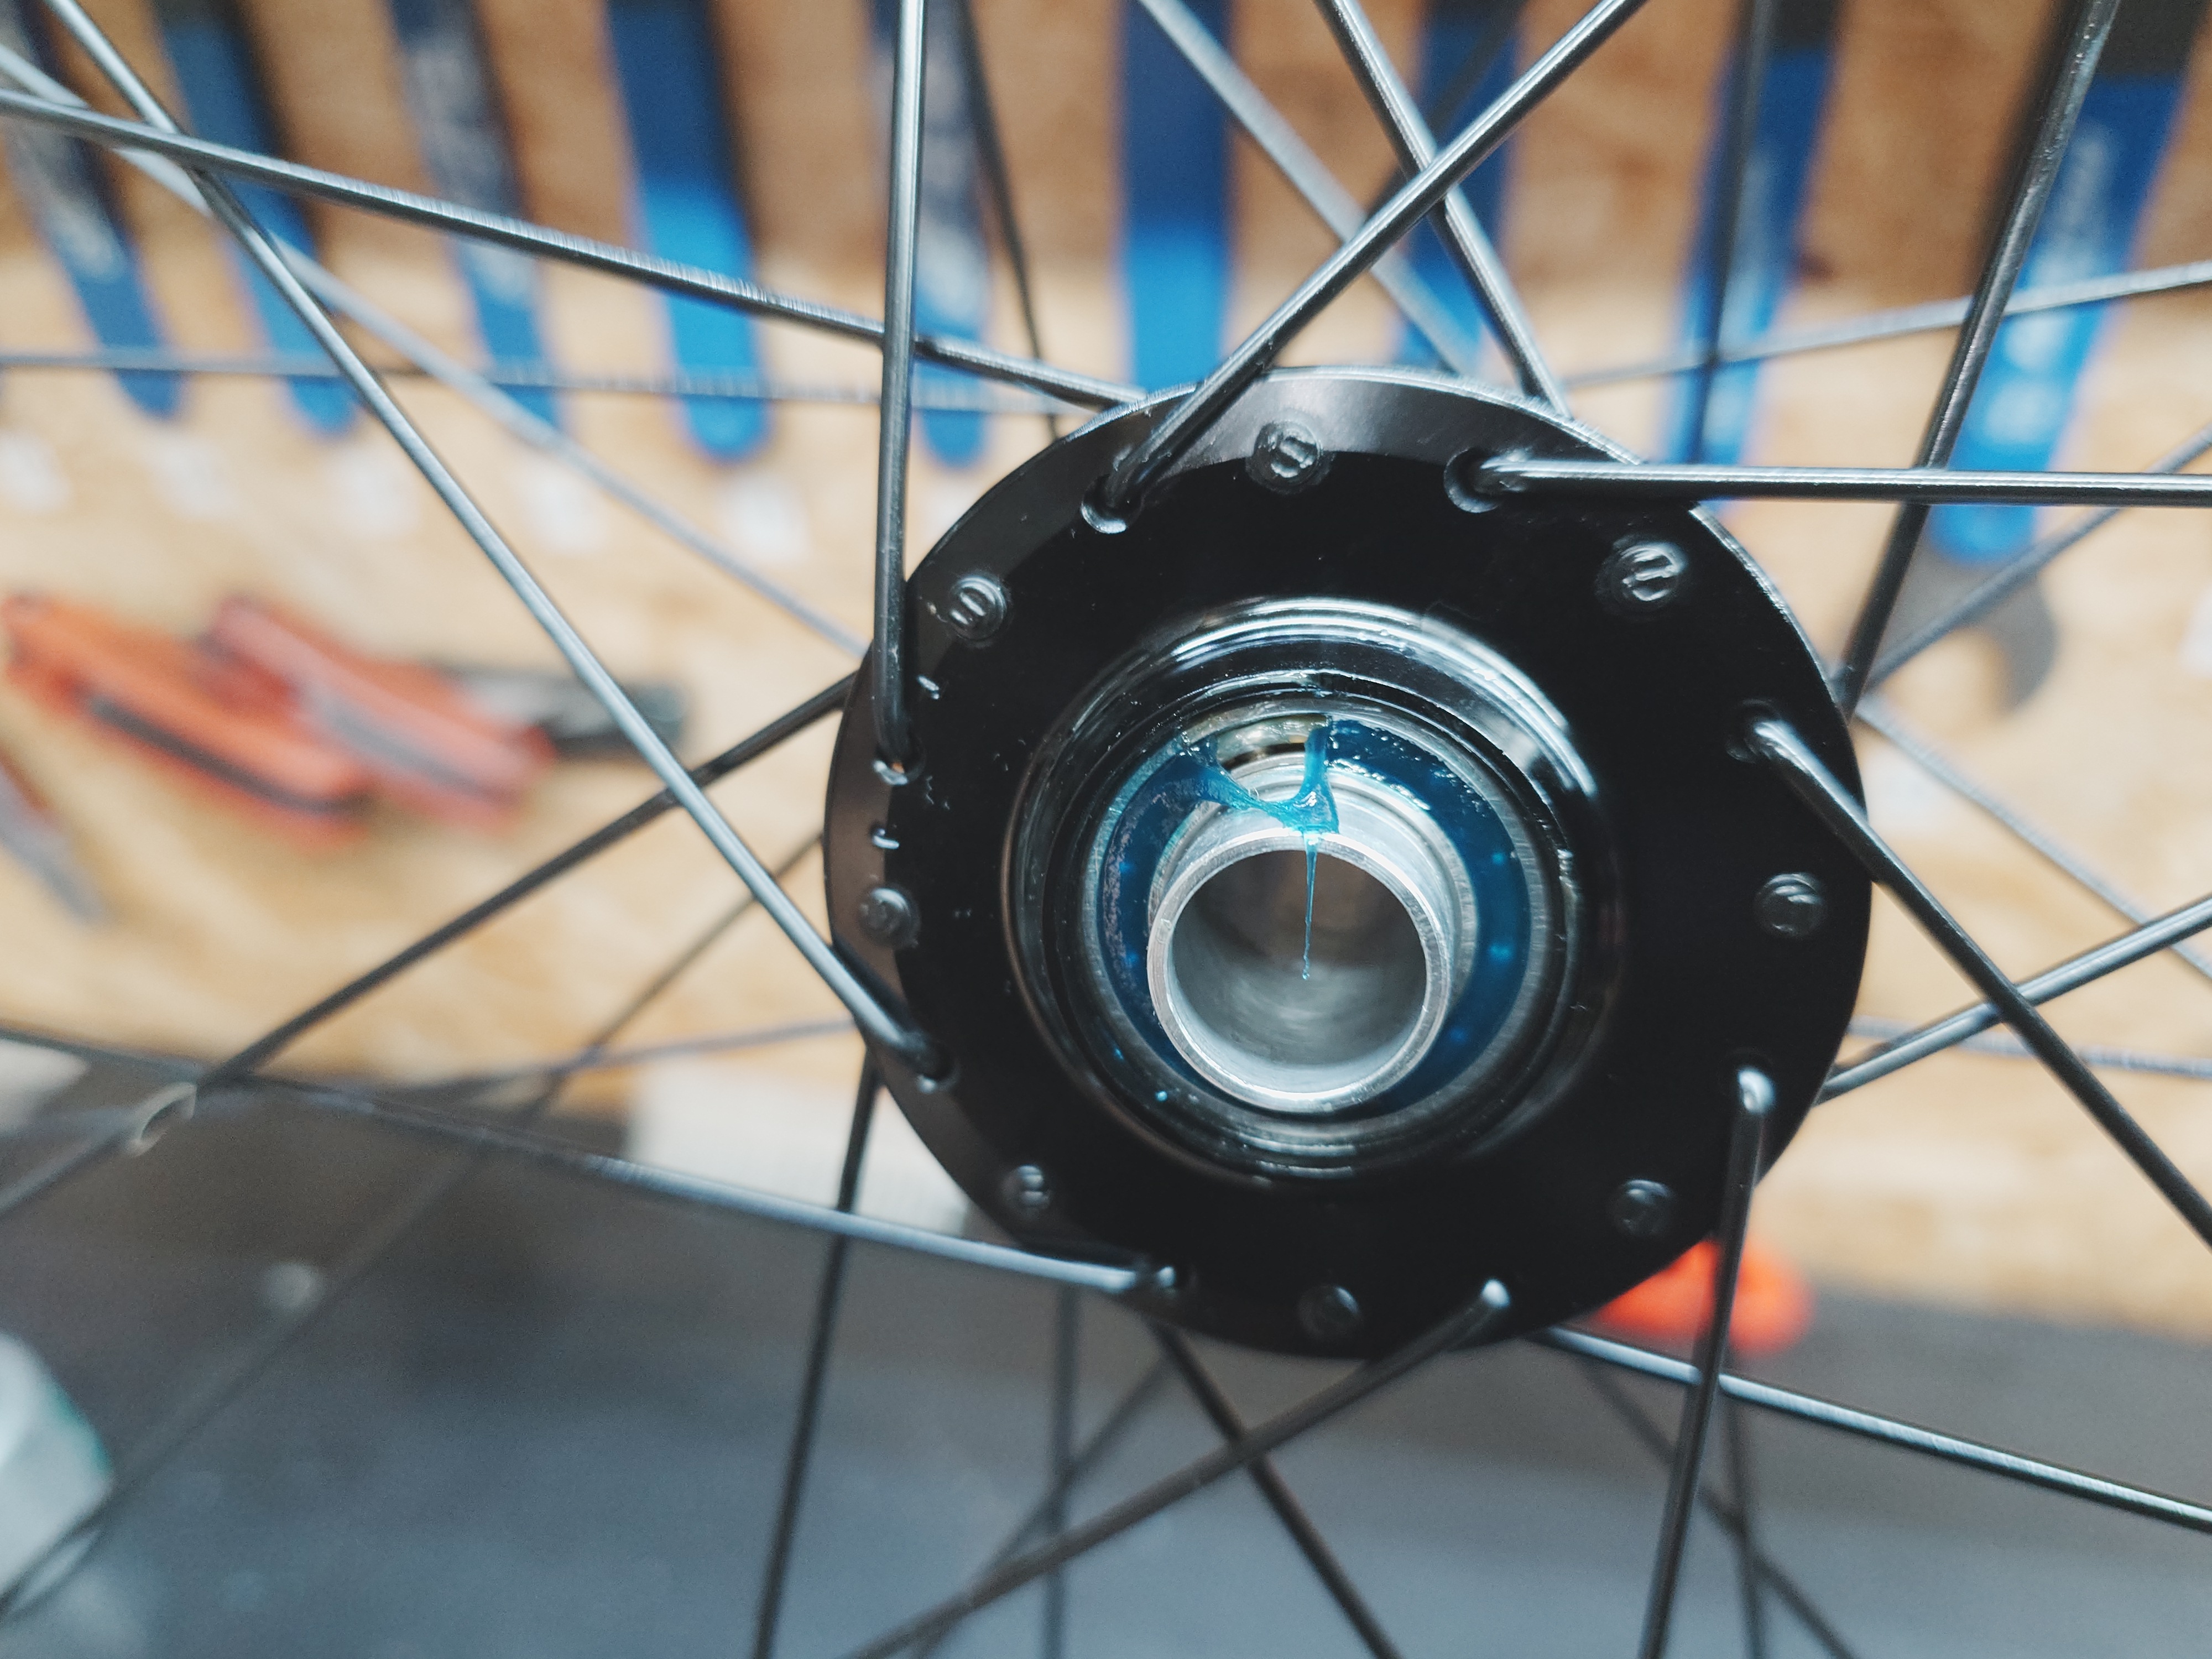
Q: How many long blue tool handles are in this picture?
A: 9